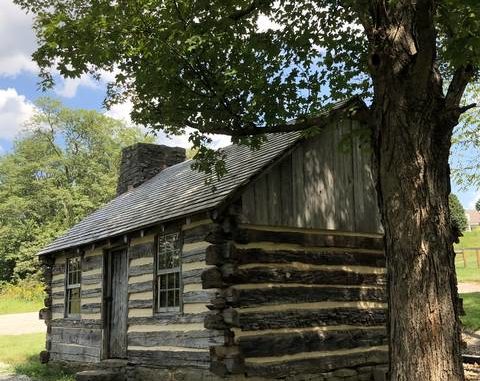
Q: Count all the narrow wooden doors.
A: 1